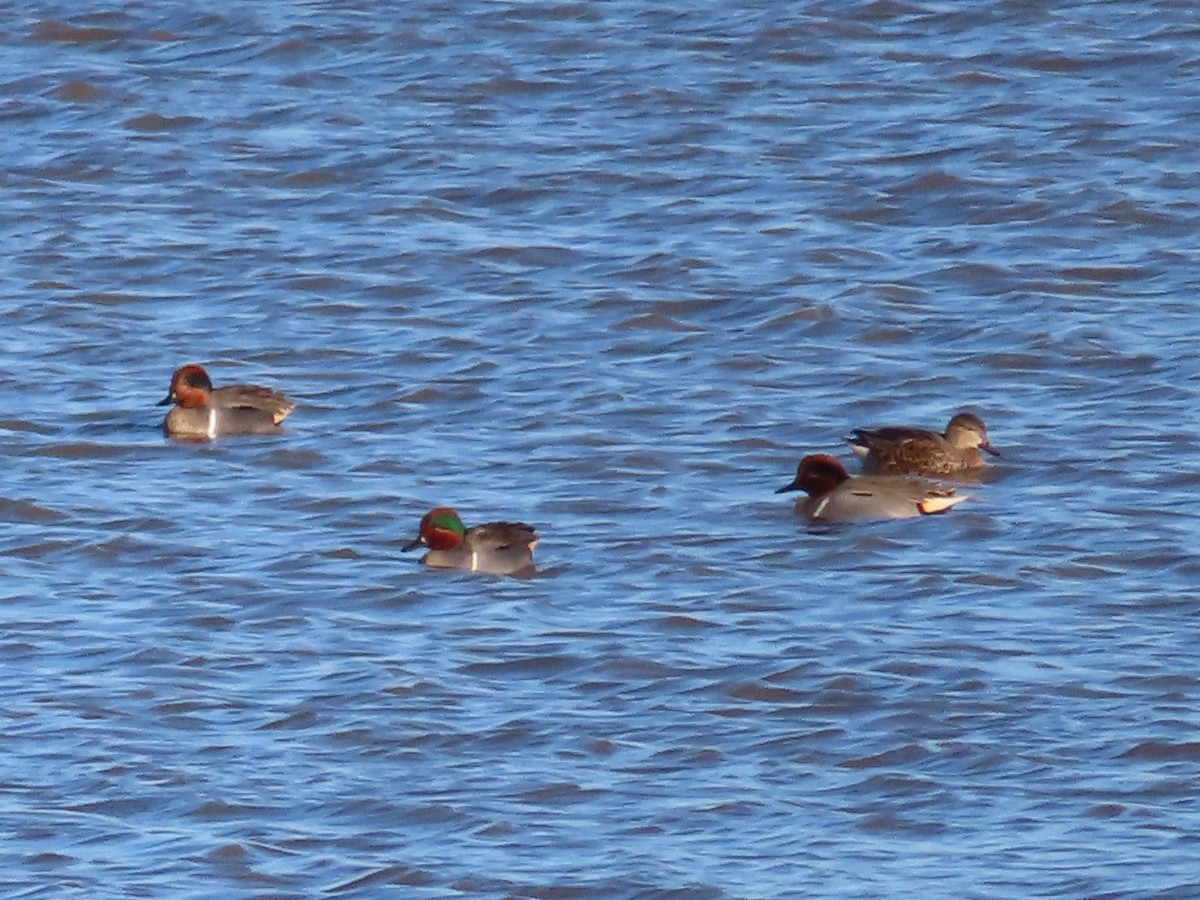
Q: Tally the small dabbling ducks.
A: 4